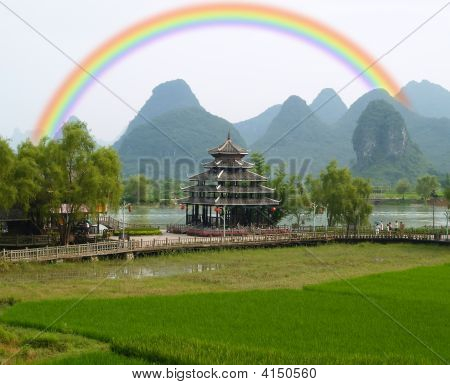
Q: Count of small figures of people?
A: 6